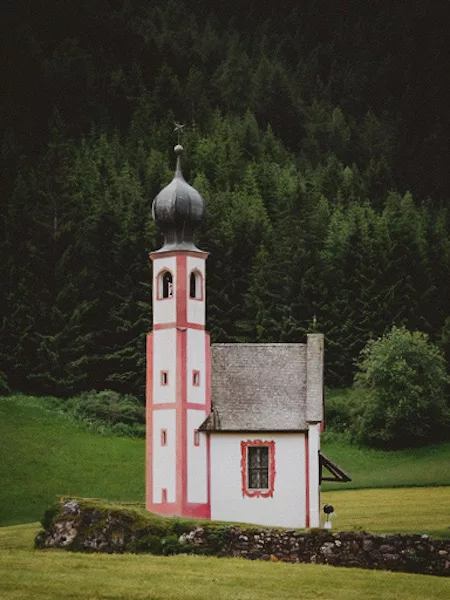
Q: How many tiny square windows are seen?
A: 4